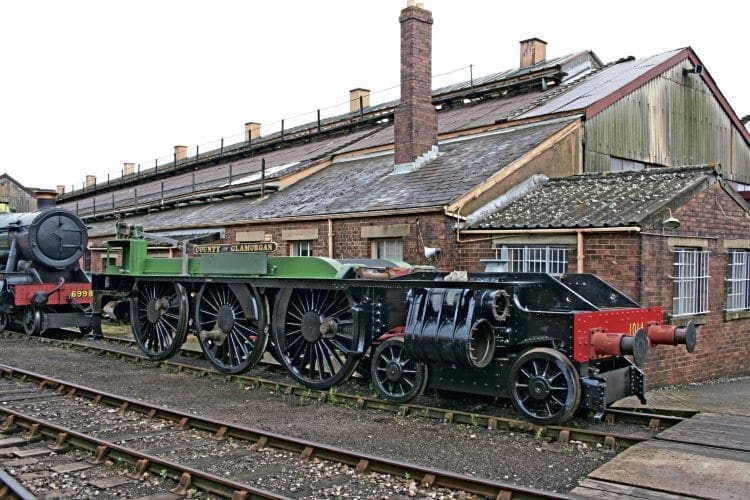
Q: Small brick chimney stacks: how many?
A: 7